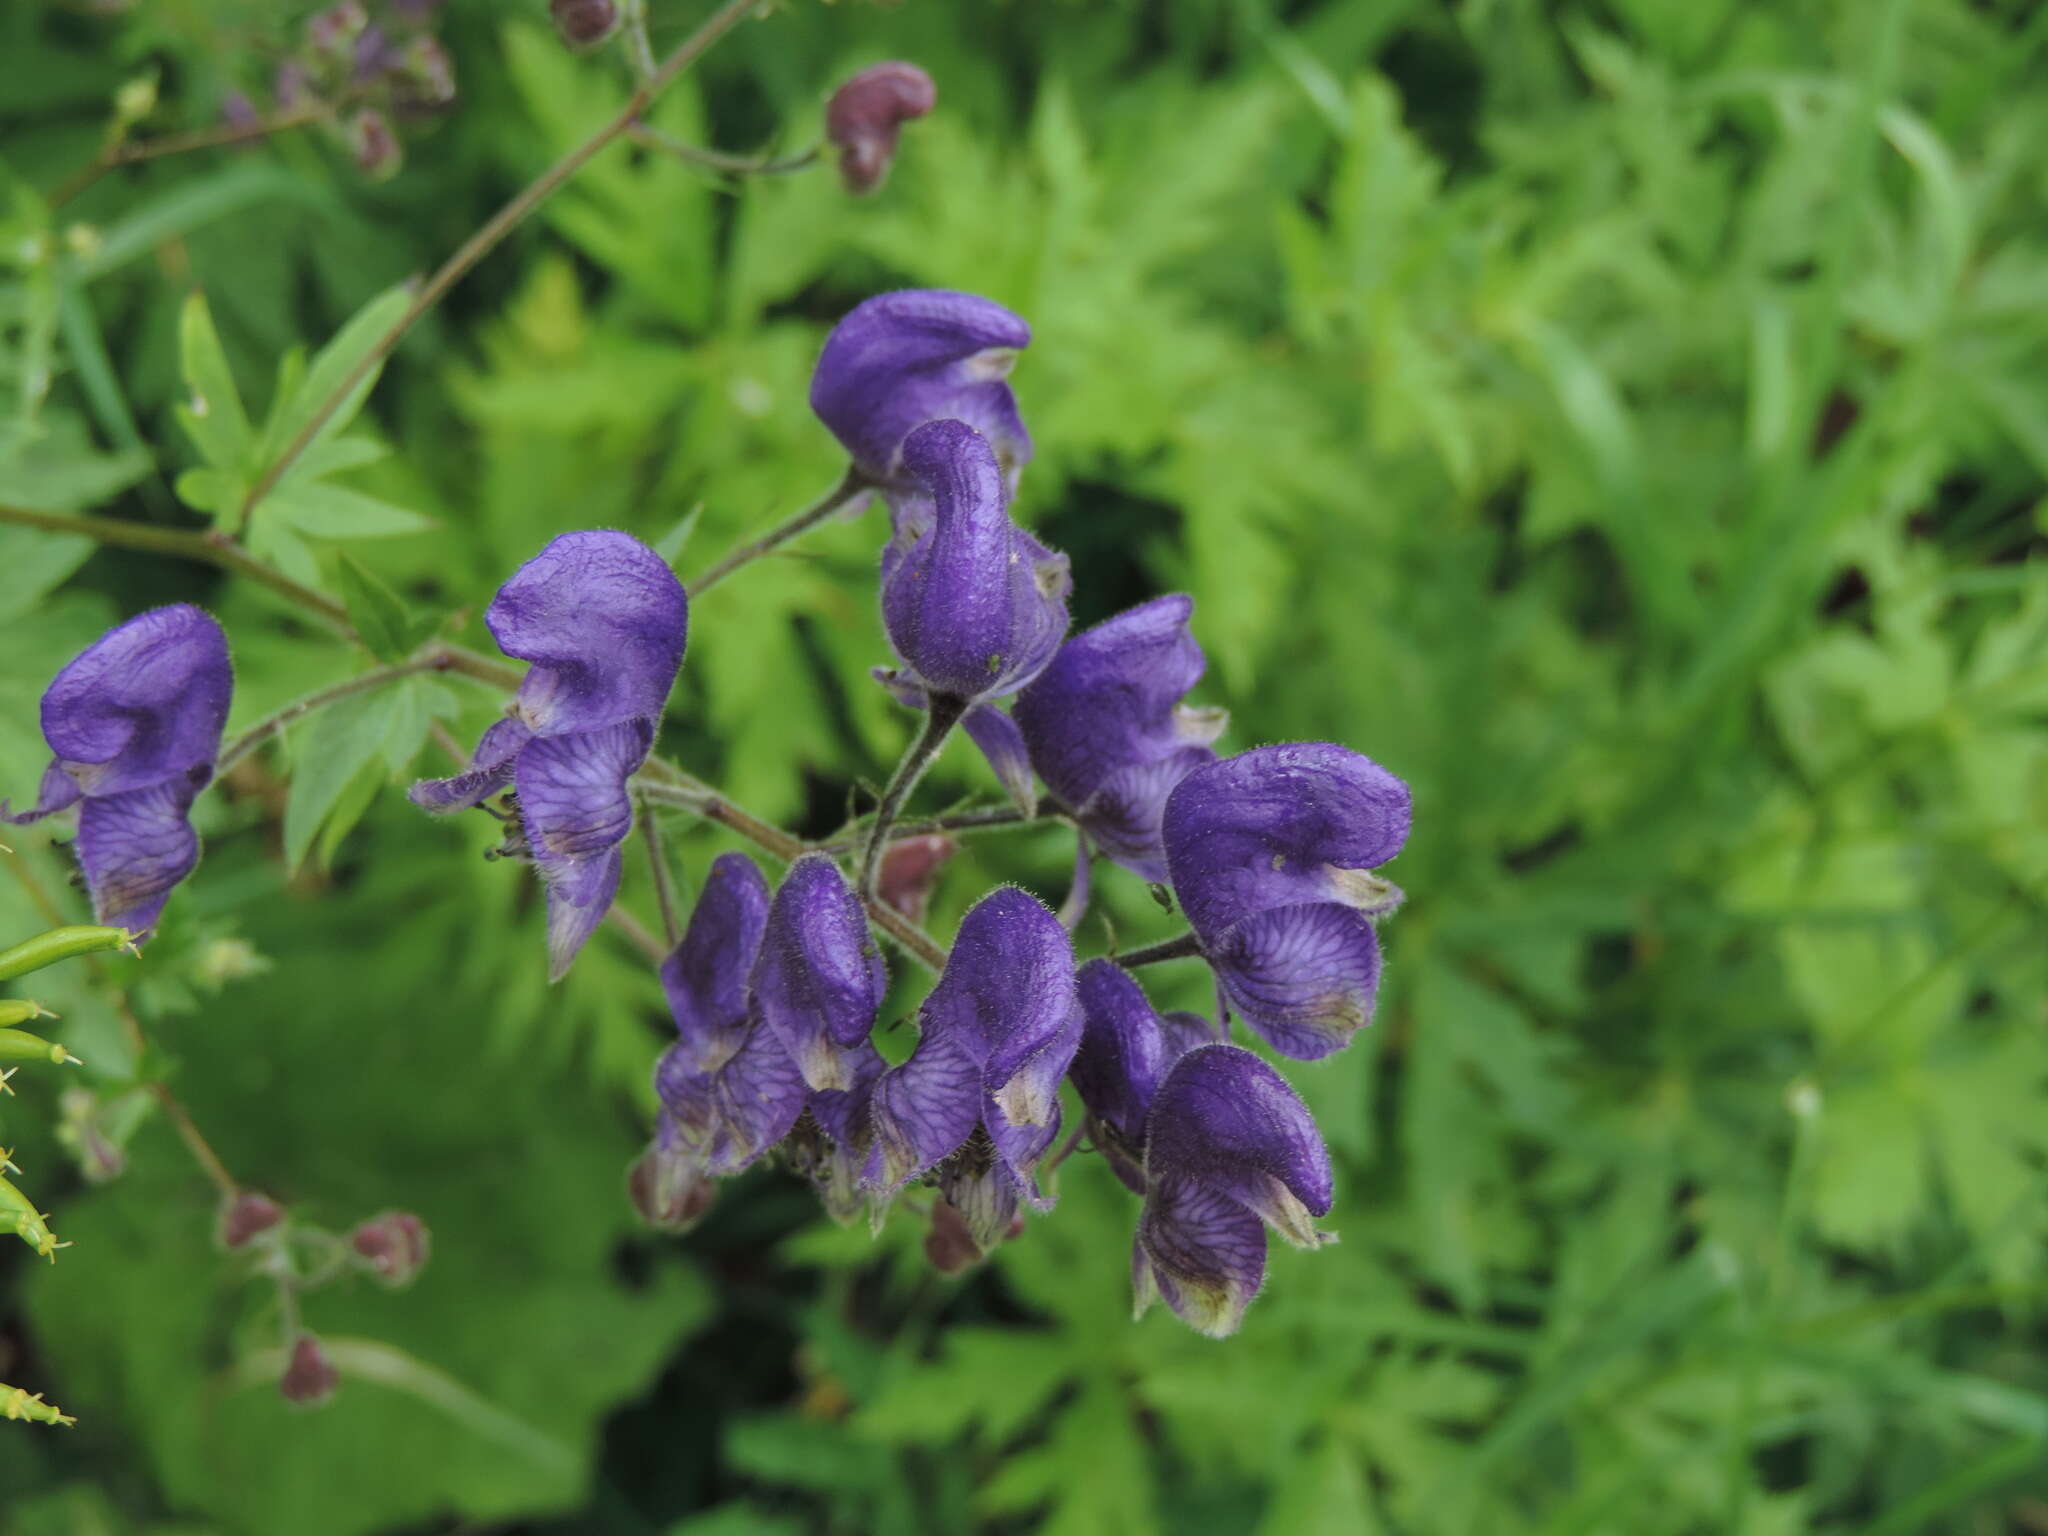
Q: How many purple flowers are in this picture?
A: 11